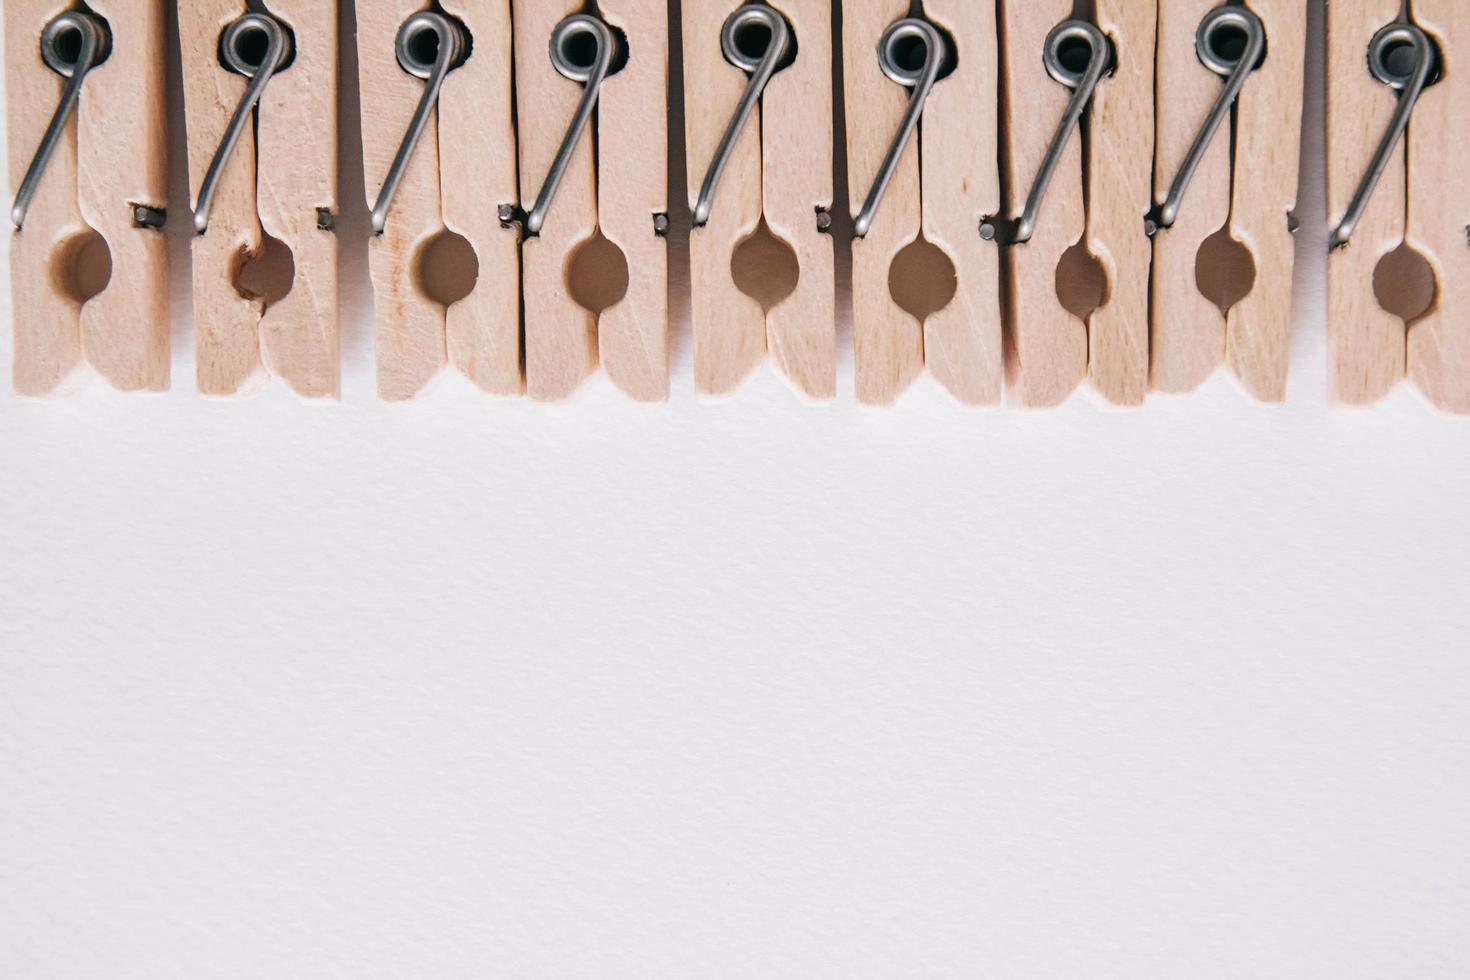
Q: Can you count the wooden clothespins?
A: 9